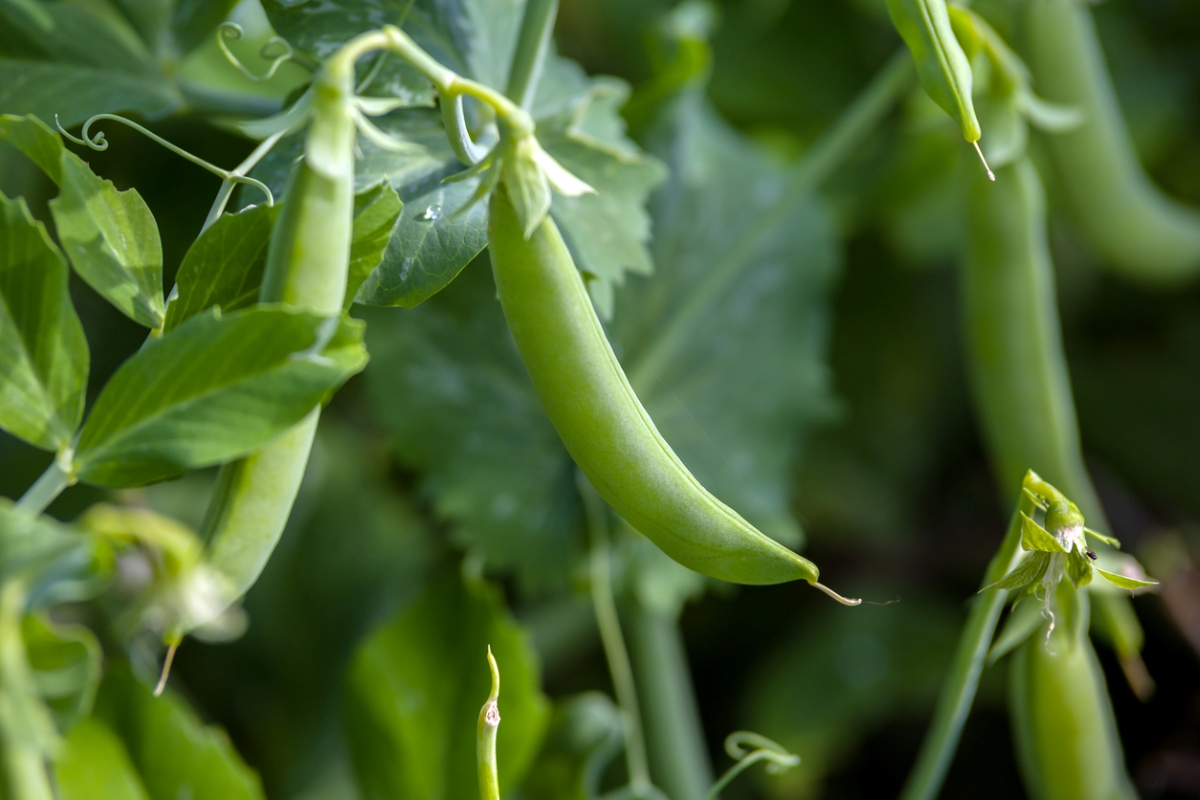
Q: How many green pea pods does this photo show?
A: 6